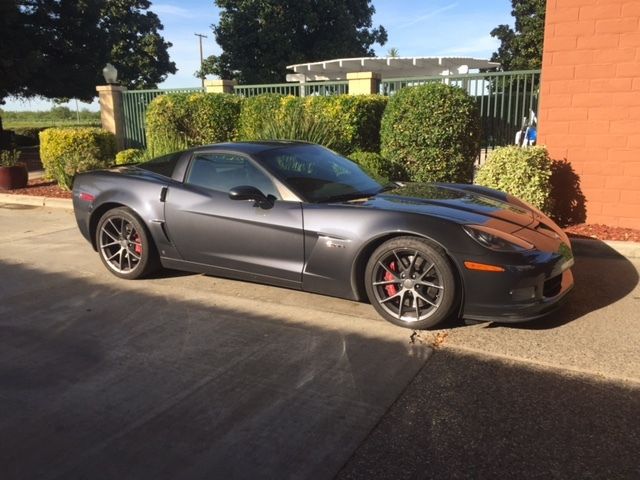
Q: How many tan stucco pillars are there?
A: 3